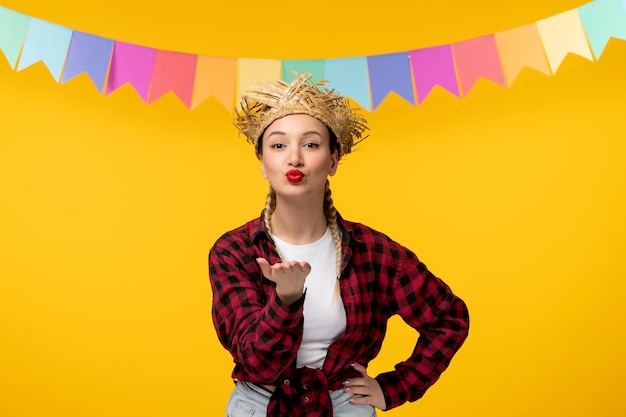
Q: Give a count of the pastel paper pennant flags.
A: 15